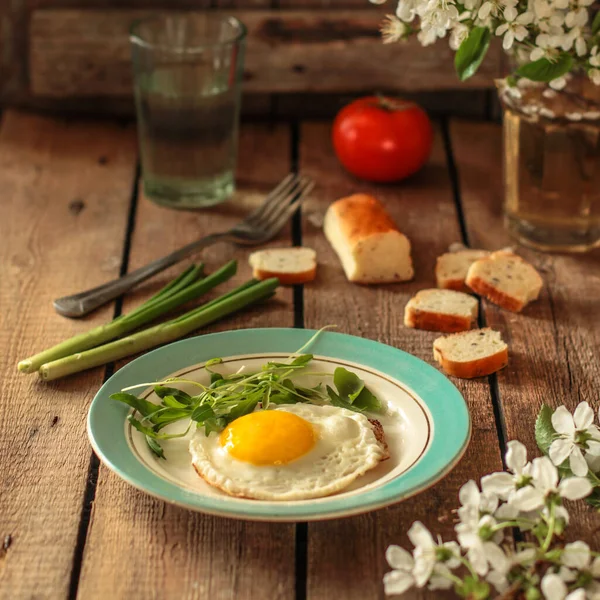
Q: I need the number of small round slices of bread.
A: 5